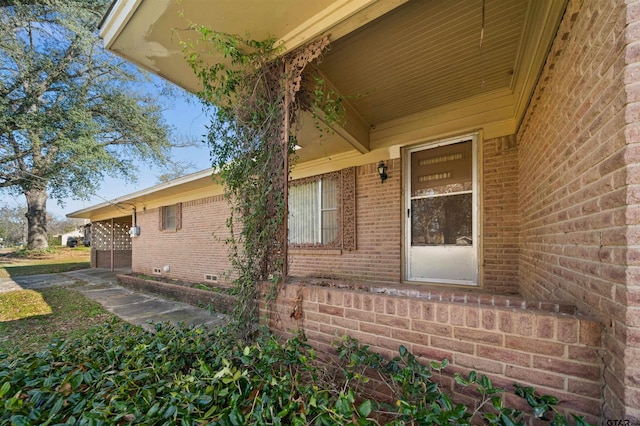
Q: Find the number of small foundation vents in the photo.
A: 2